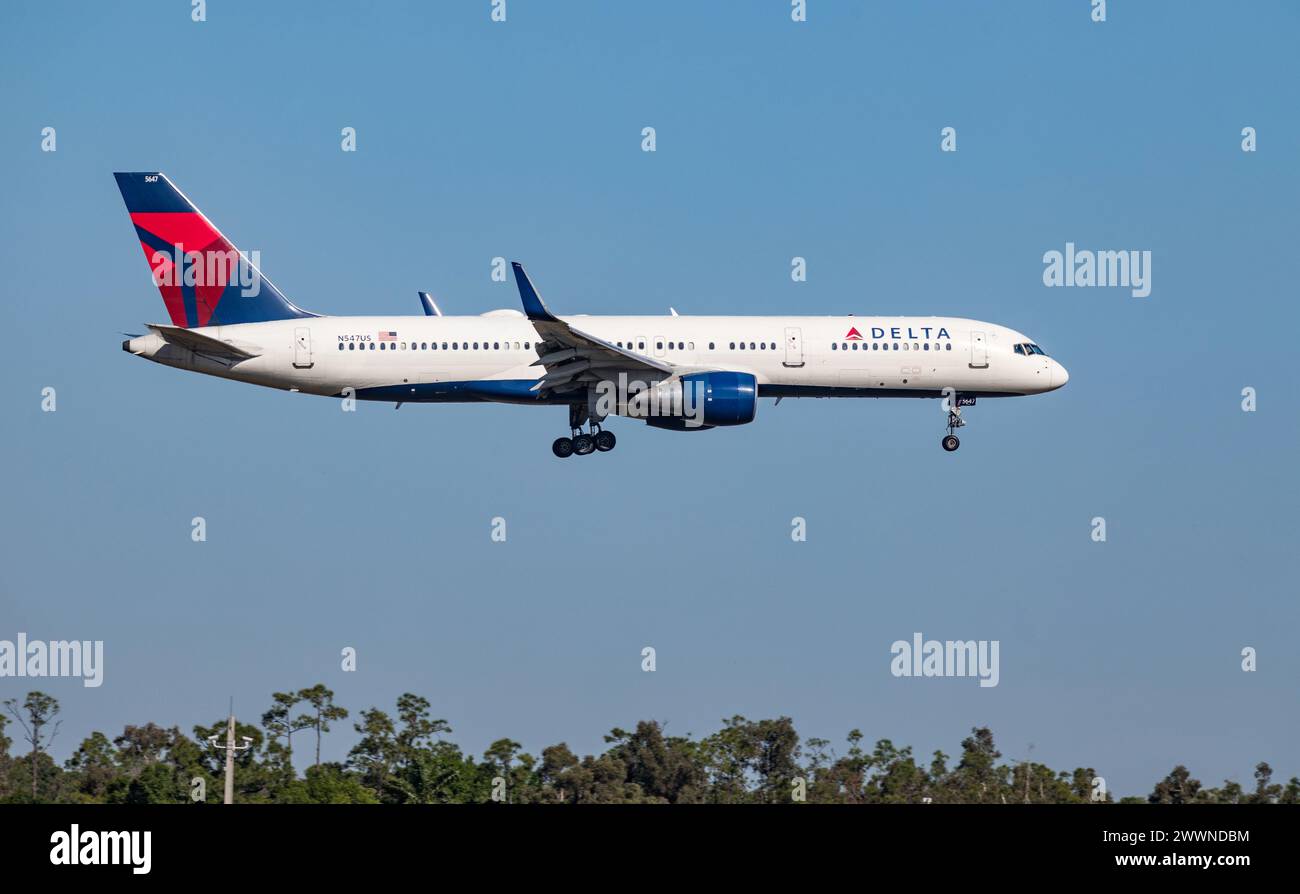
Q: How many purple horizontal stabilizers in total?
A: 0